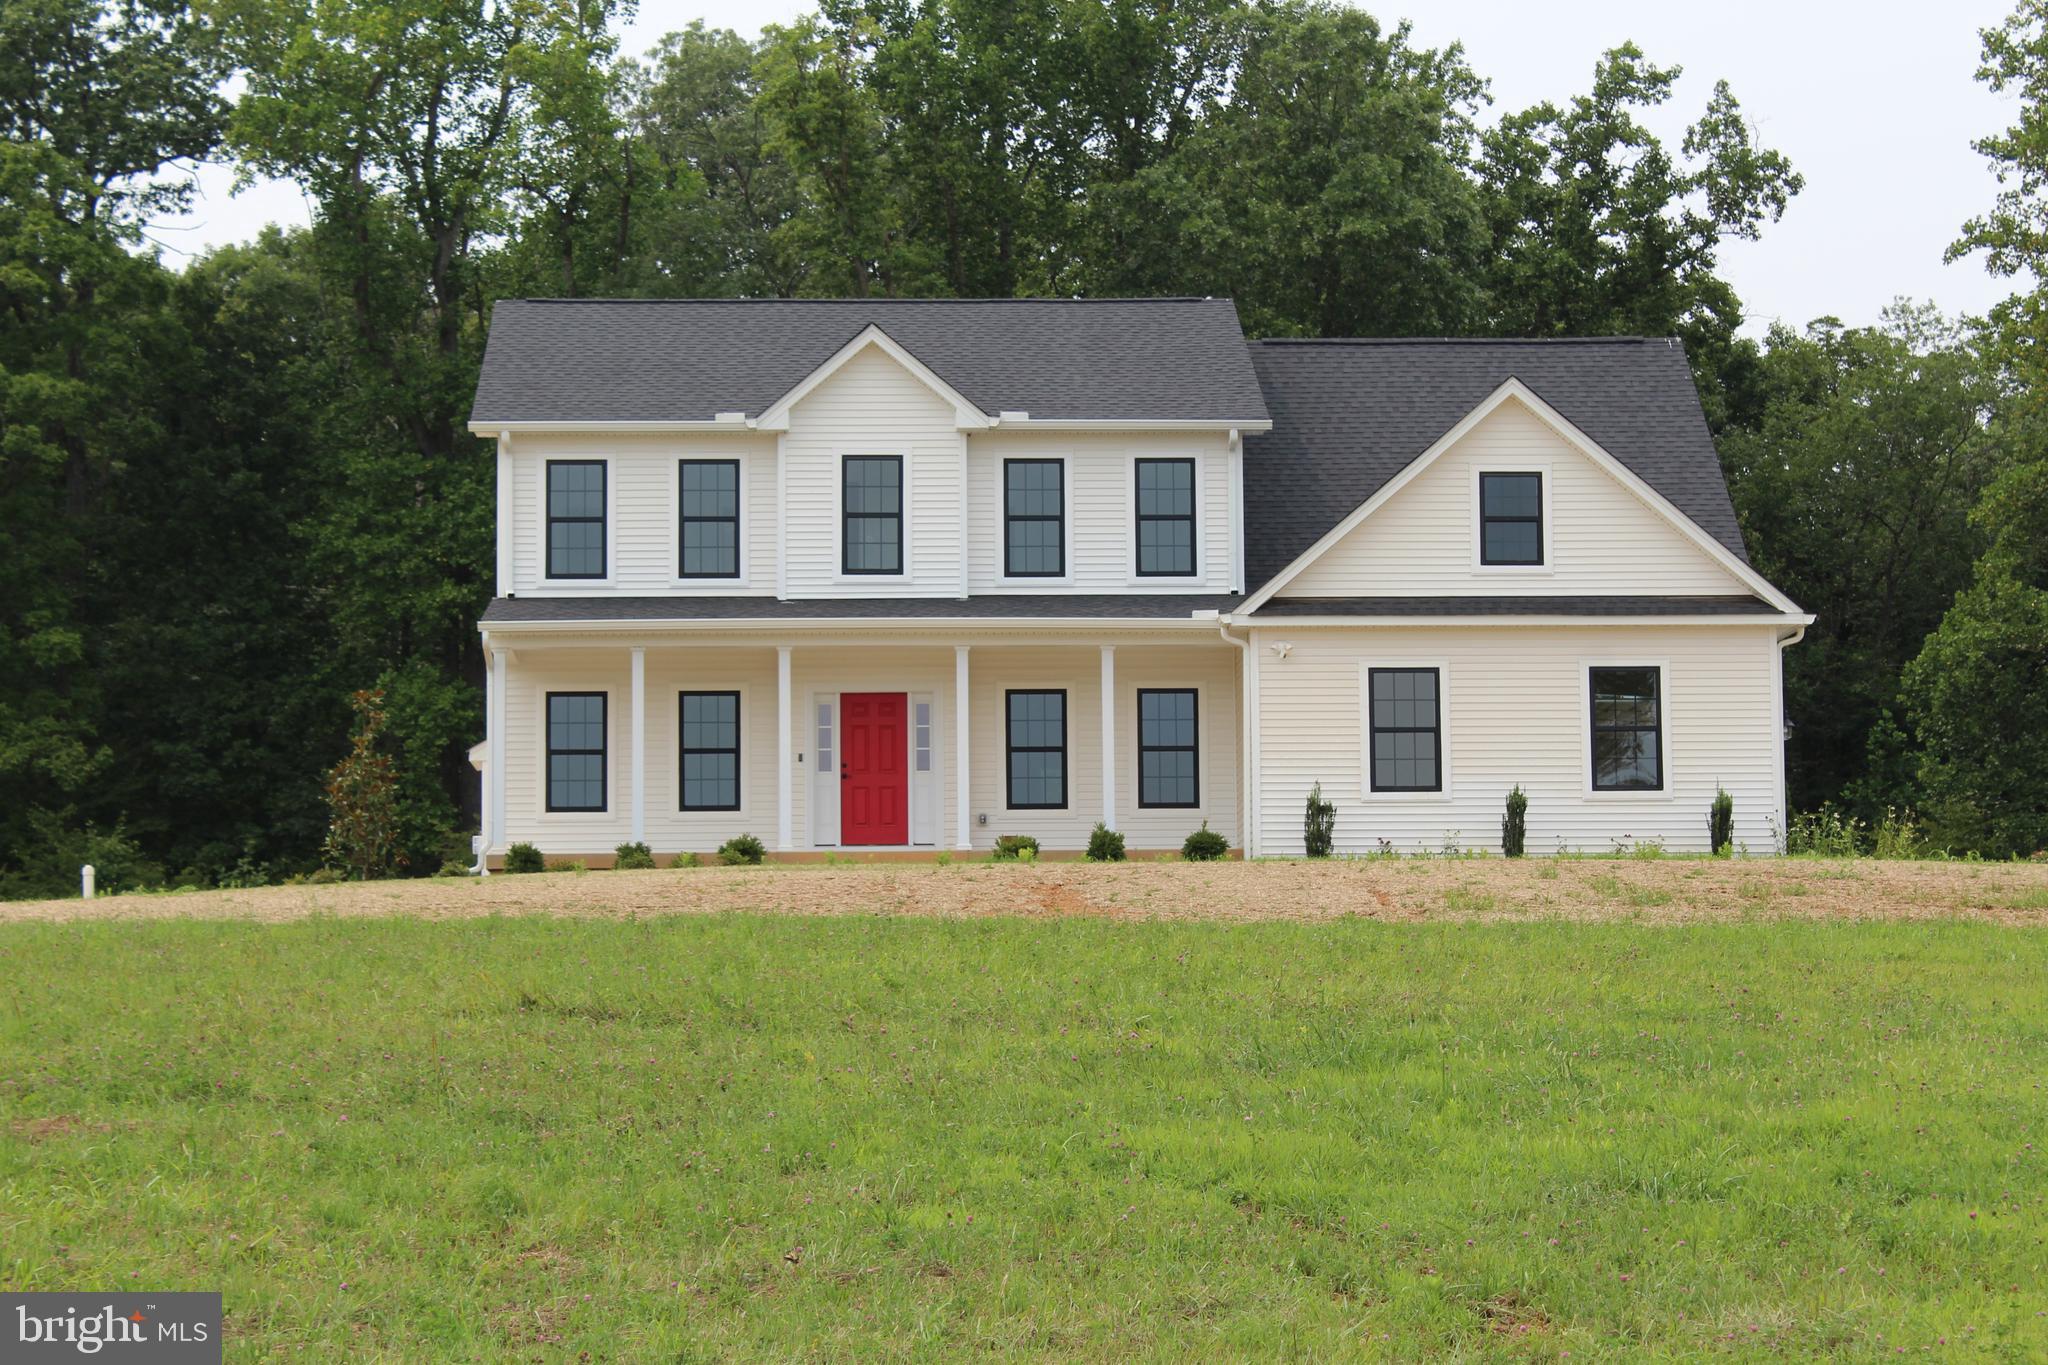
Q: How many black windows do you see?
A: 12